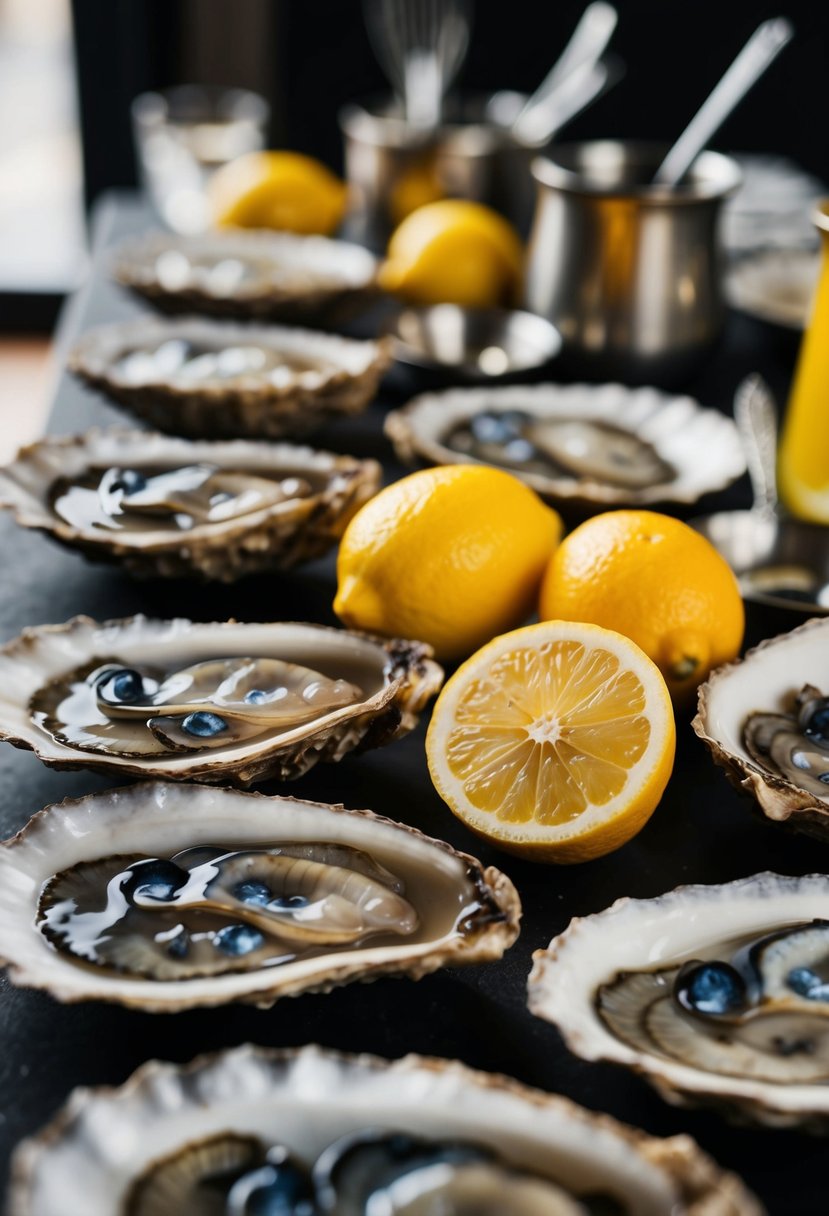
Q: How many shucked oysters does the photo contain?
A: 9